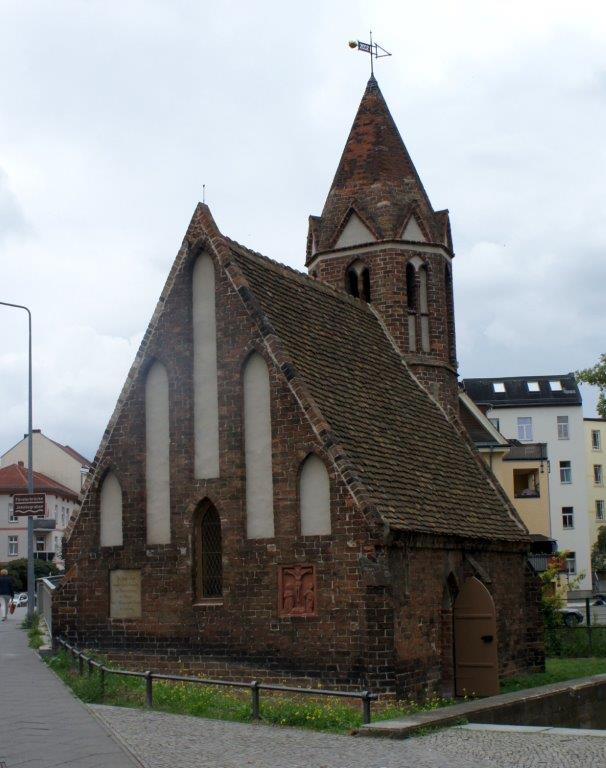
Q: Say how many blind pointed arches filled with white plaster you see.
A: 5